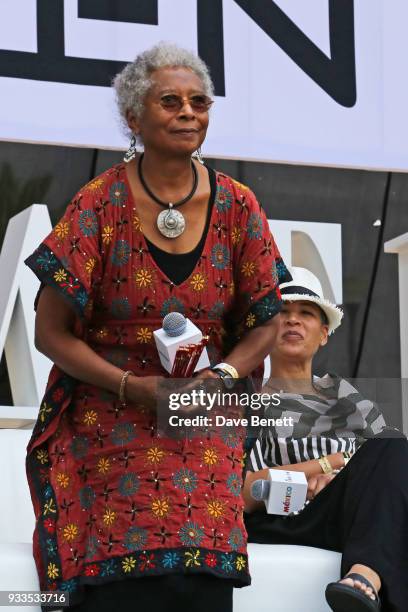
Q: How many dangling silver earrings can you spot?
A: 2